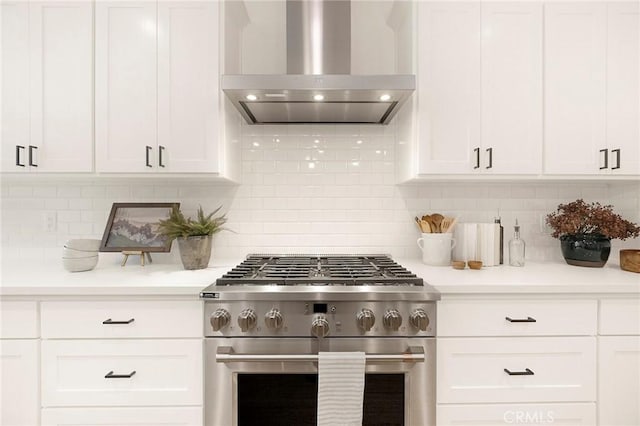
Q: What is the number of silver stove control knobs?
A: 7